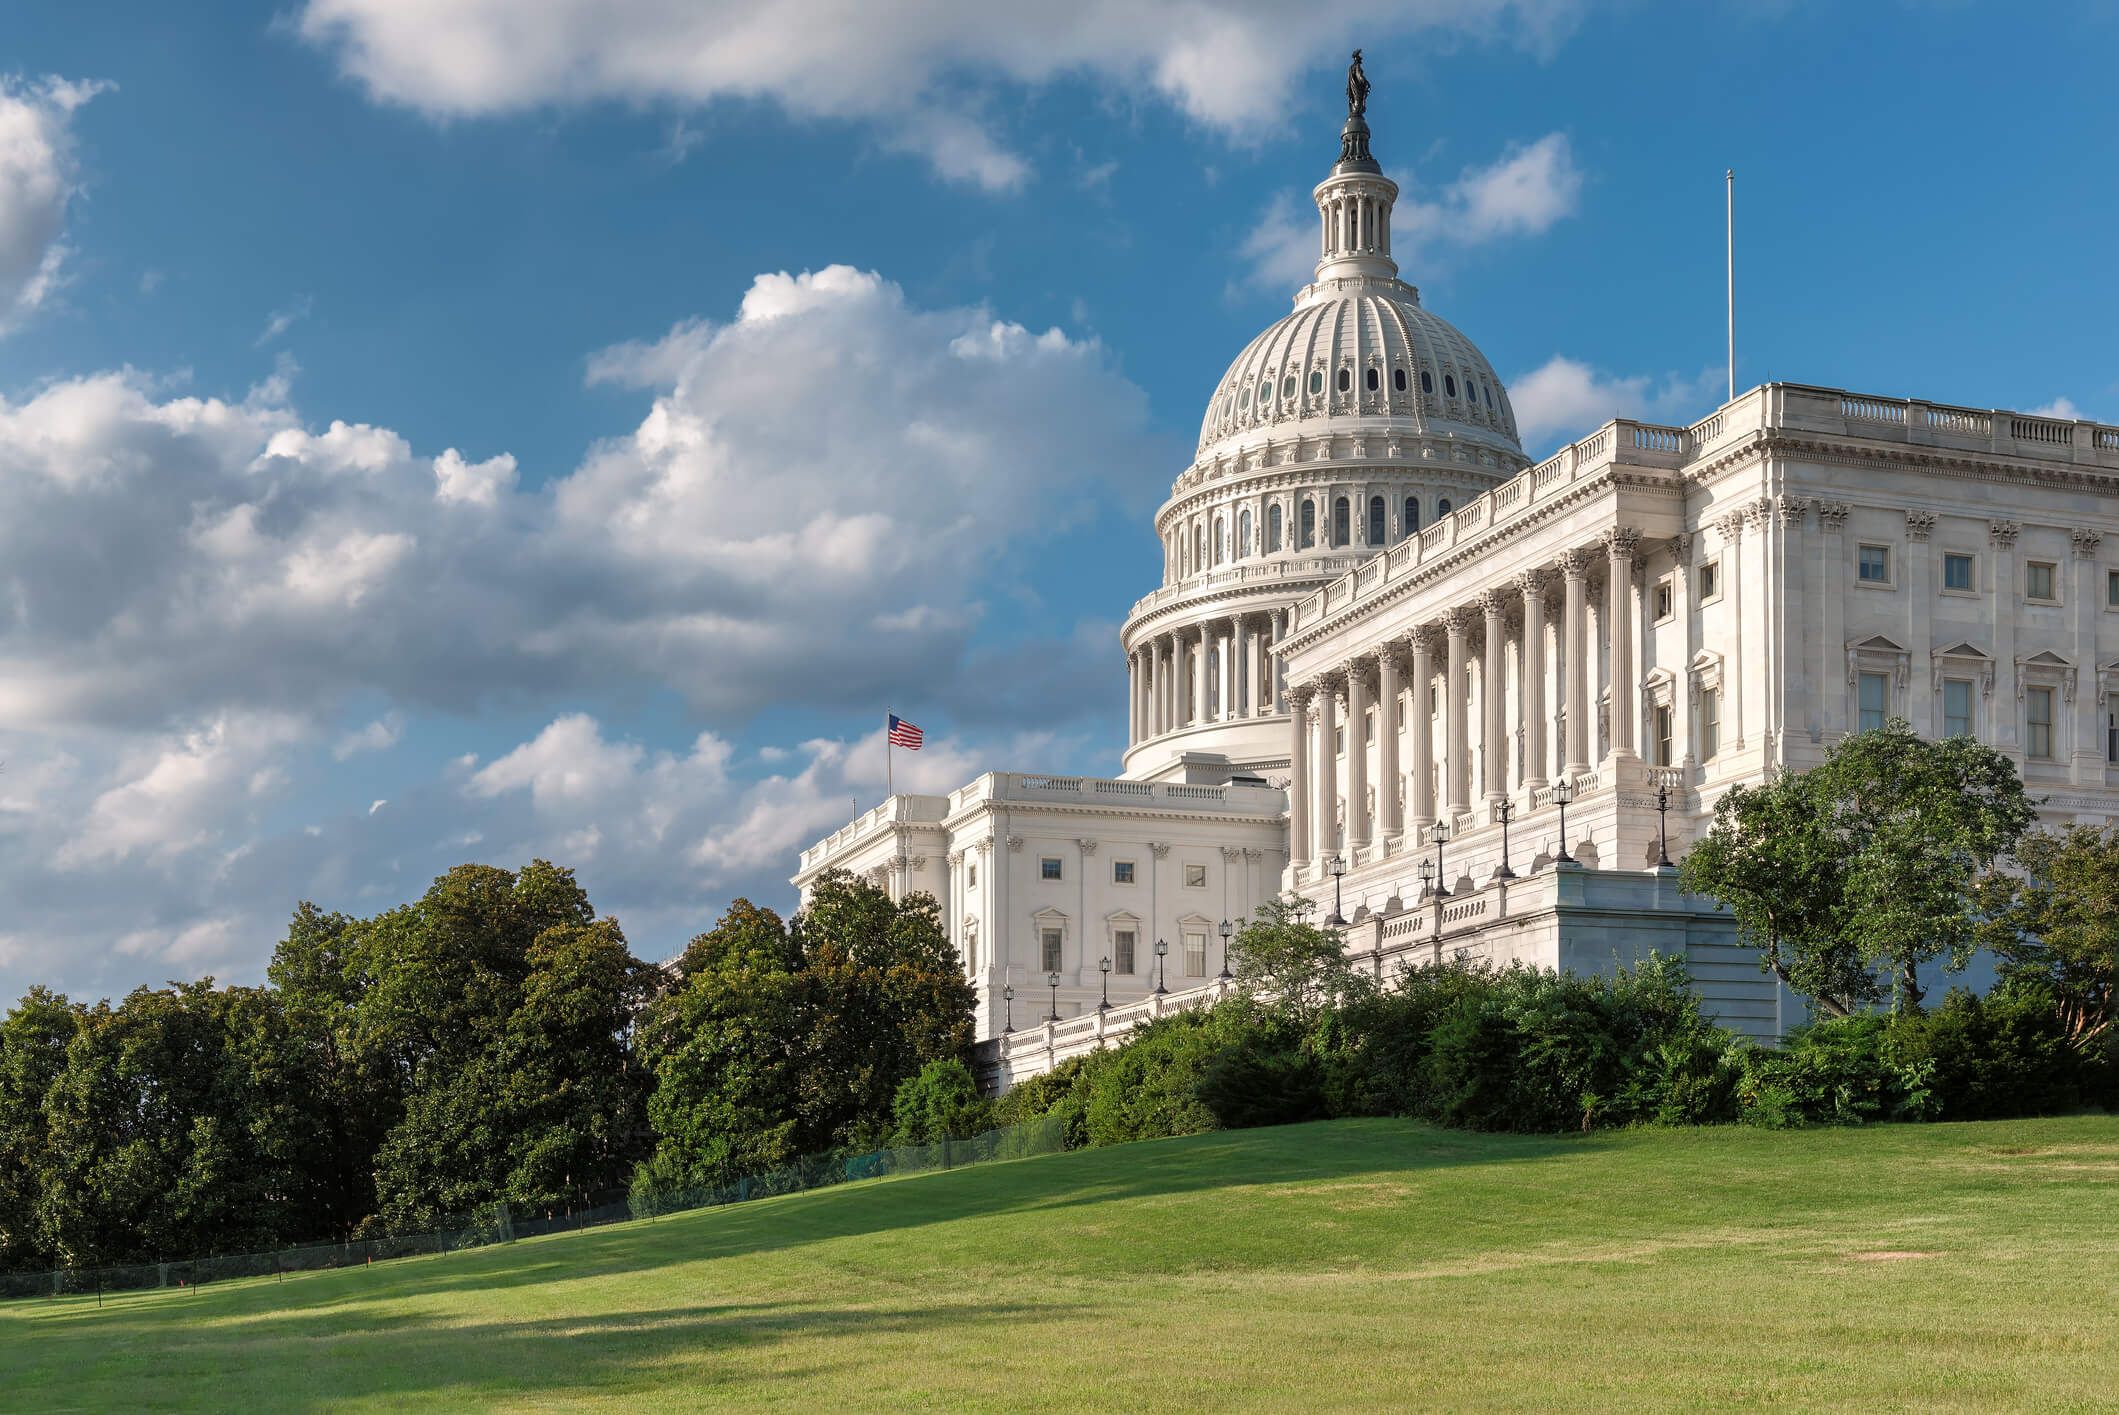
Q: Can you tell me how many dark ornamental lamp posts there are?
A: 11